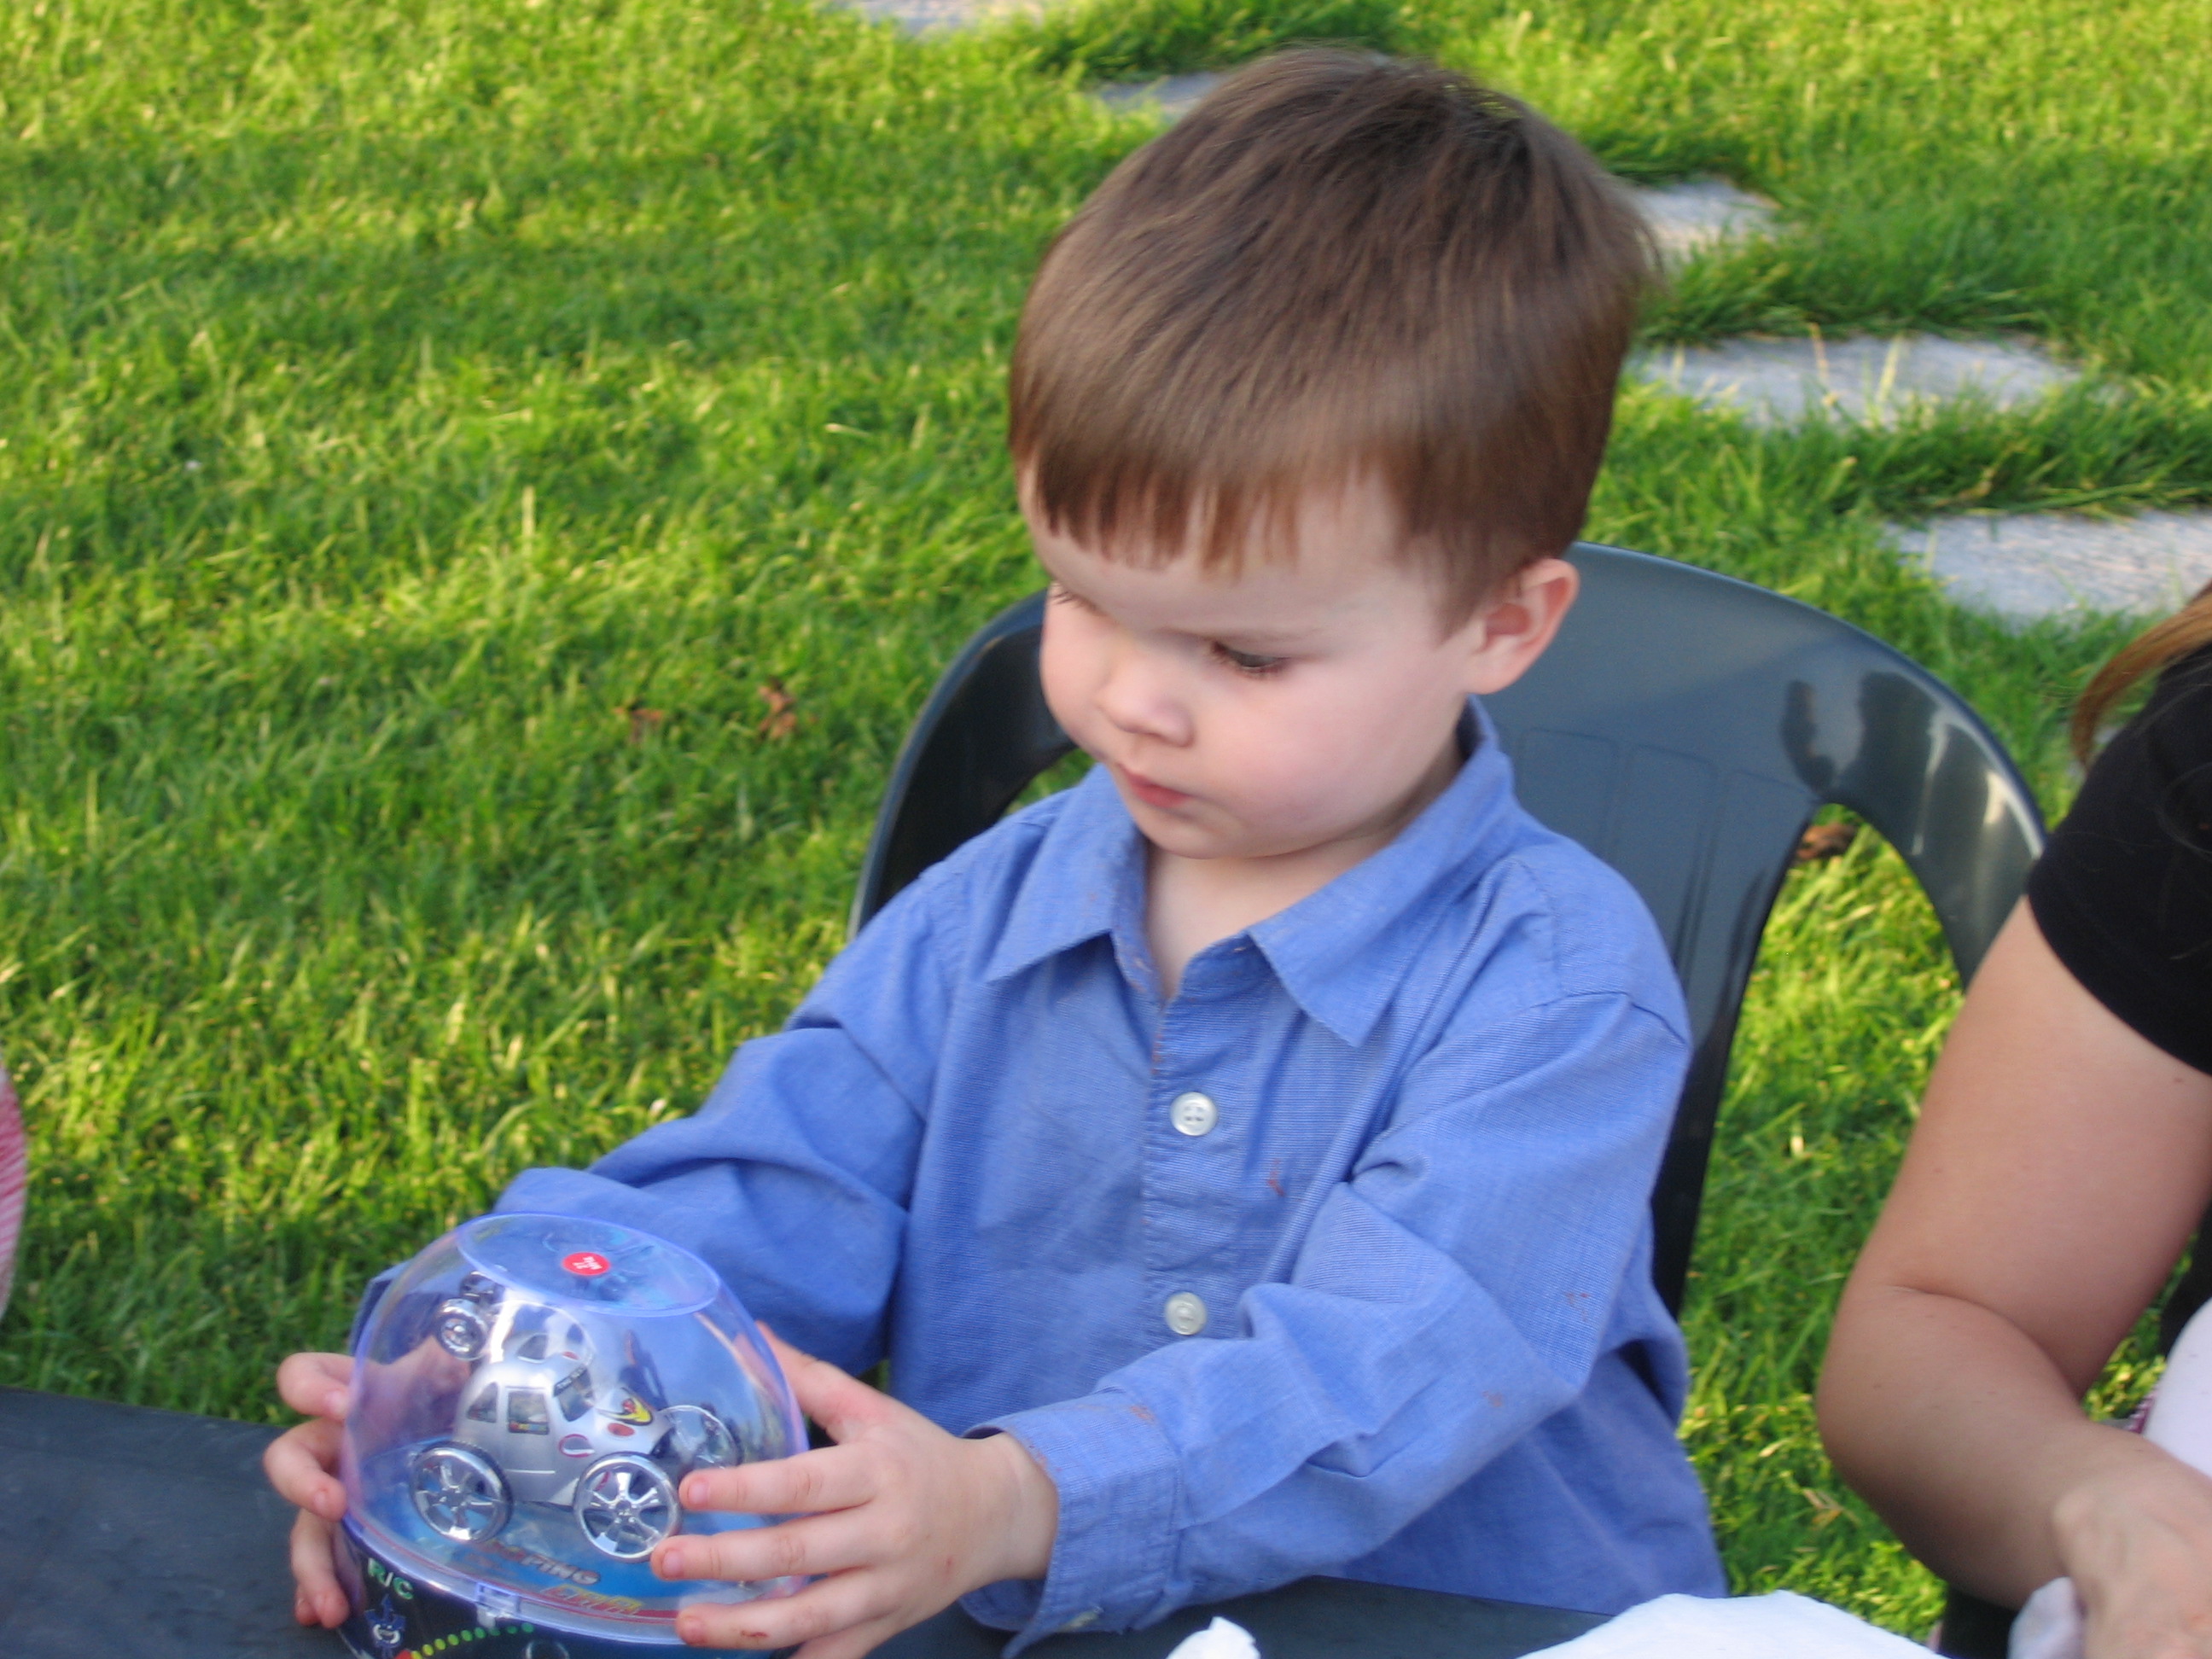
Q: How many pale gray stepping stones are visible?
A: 5